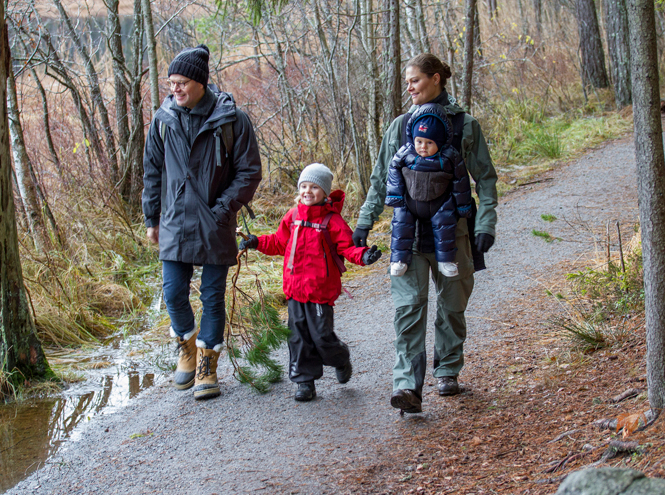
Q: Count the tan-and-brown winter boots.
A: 2